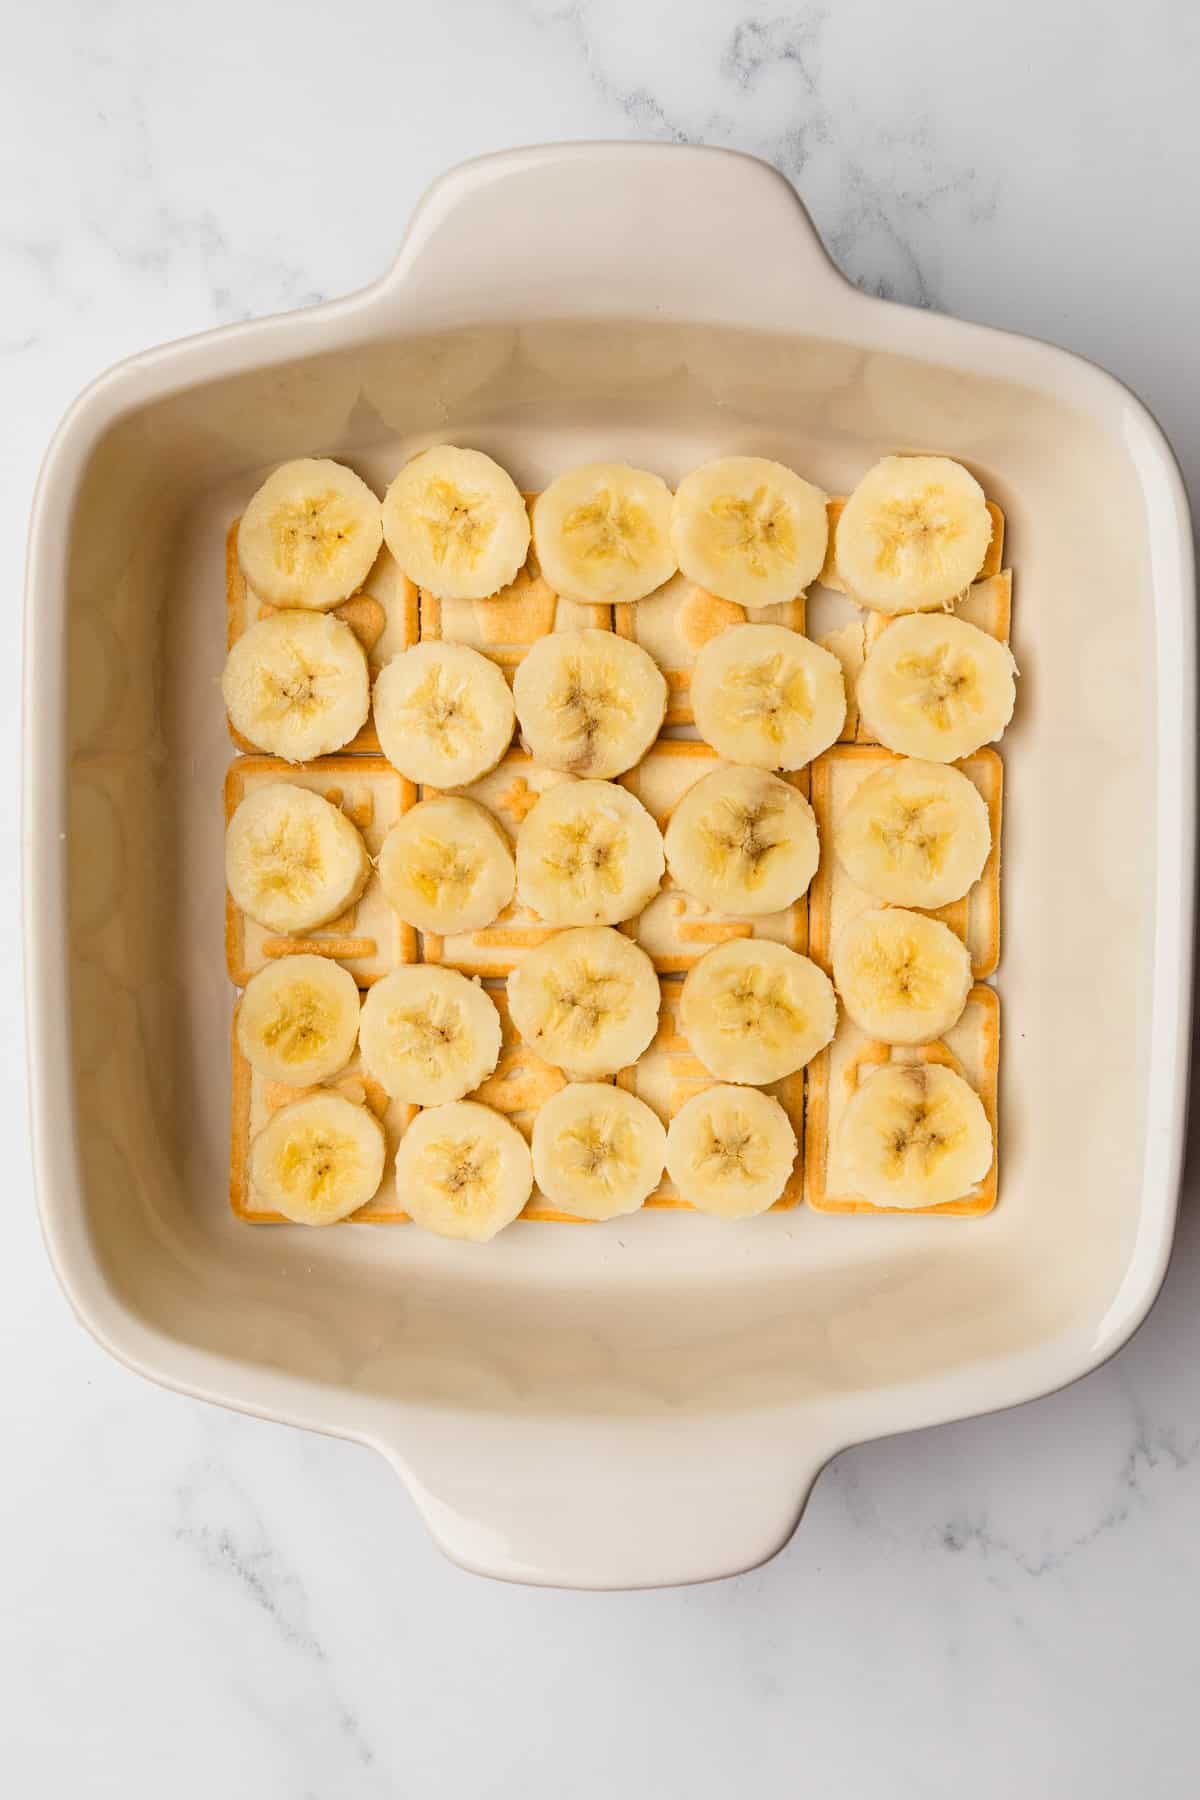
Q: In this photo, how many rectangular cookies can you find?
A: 12